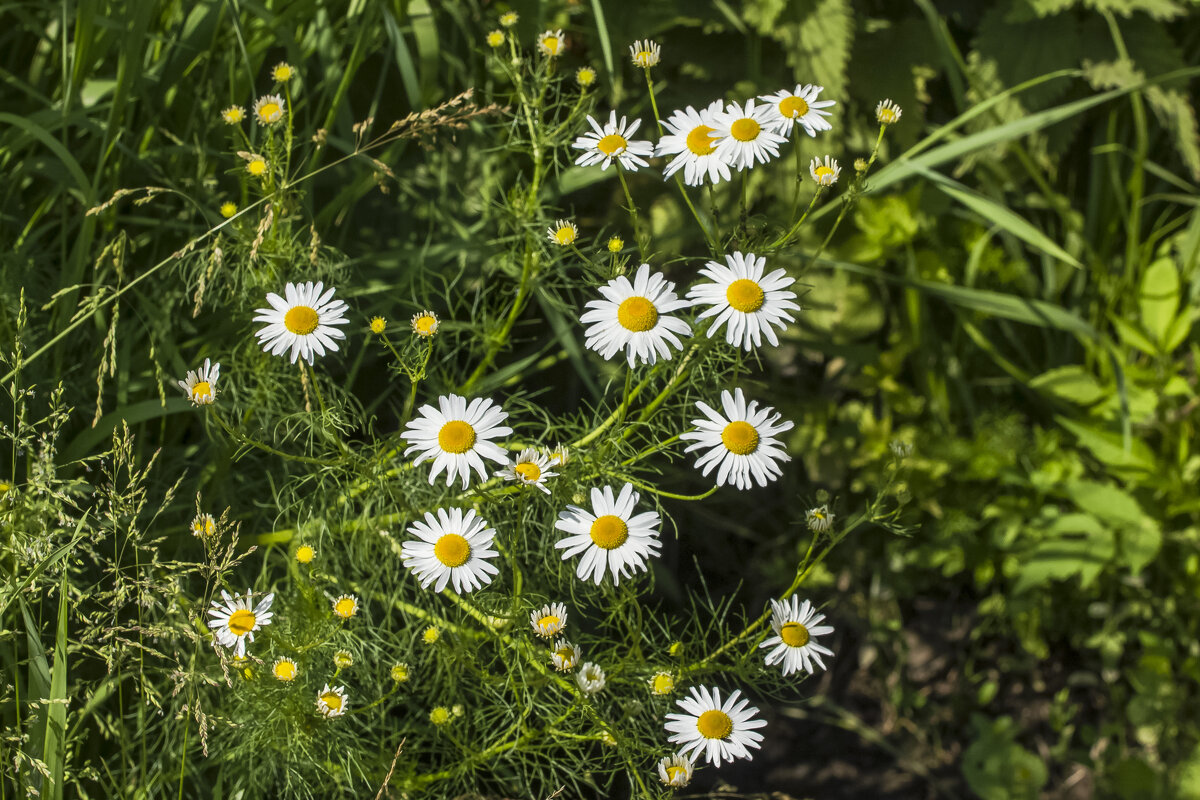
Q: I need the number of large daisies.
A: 14